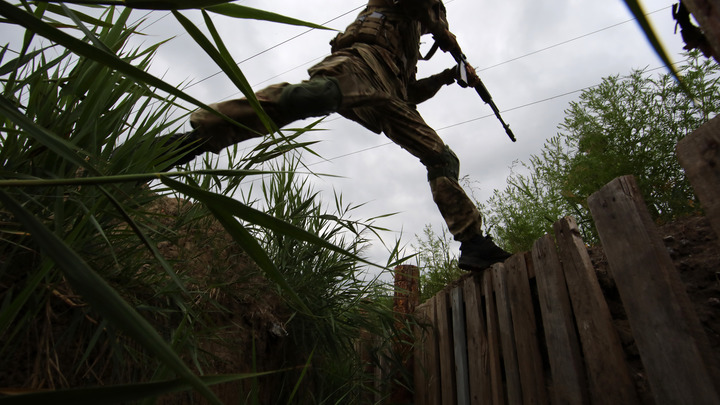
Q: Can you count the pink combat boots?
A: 0